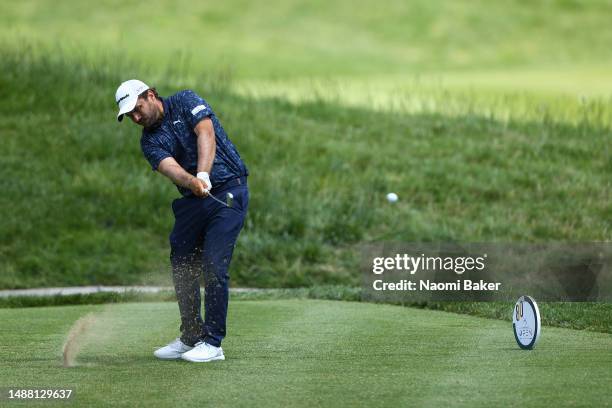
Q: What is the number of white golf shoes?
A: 2